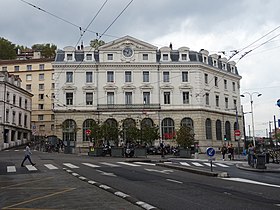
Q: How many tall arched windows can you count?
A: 11